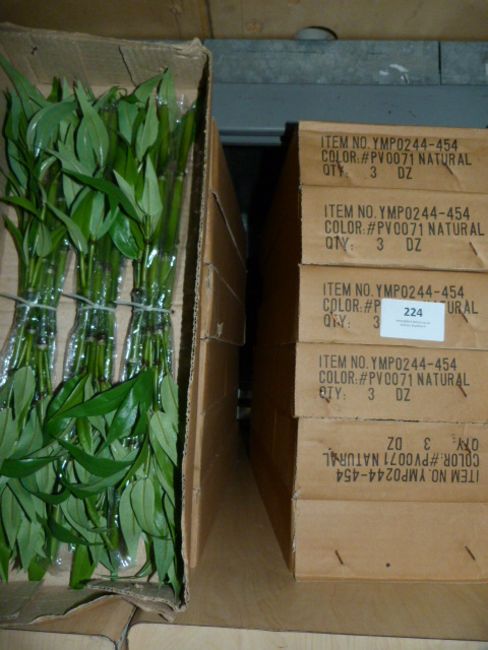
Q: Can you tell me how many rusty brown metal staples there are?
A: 12